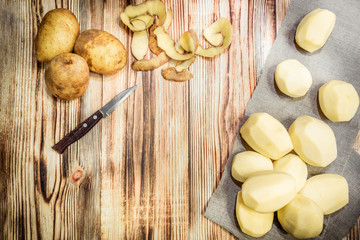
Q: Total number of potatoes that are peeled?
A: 11